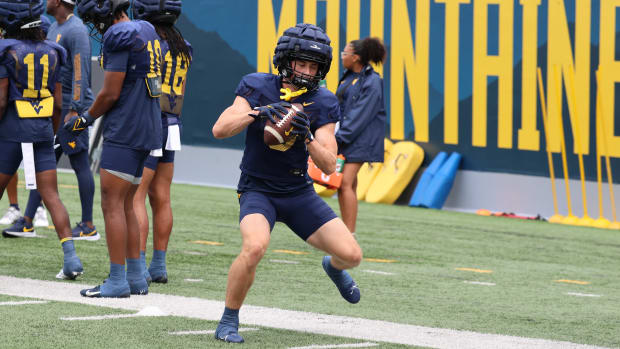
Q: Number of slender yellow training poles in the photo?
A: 5